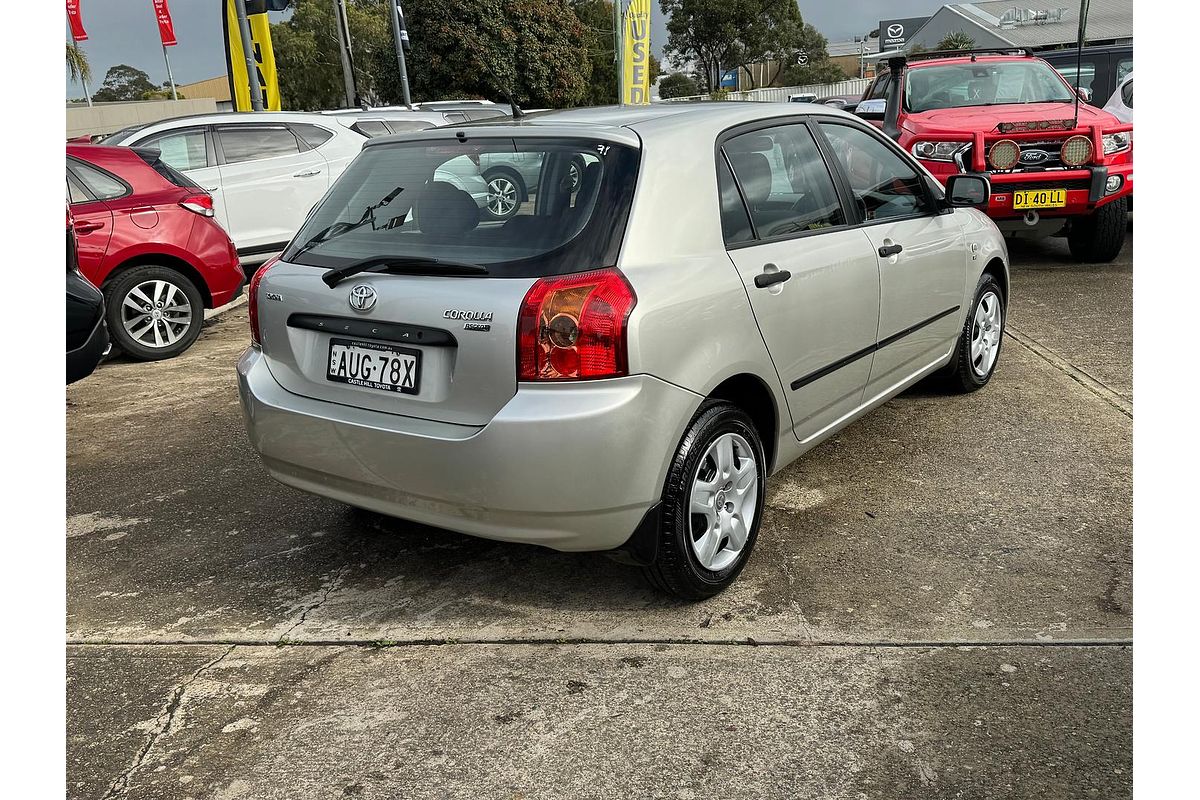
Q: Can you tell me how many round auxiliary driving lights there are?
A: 2